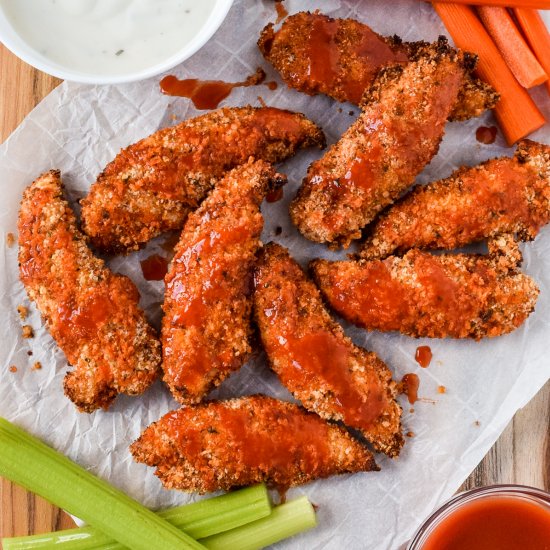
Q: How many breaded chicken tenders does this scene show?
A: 9